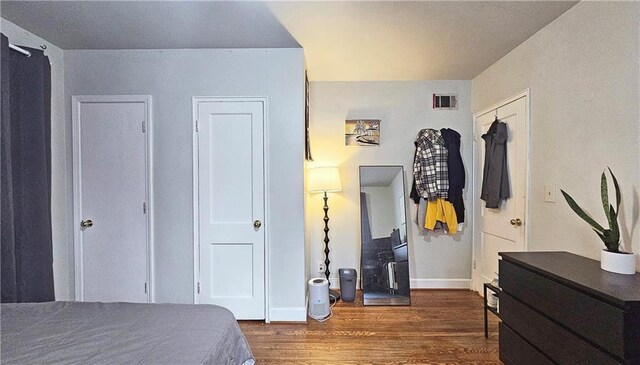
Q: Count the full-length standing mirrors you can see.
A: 1